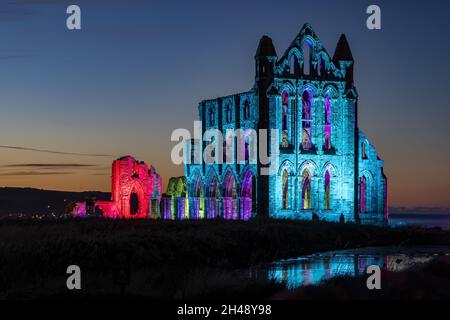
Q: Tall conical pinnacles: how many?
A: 2